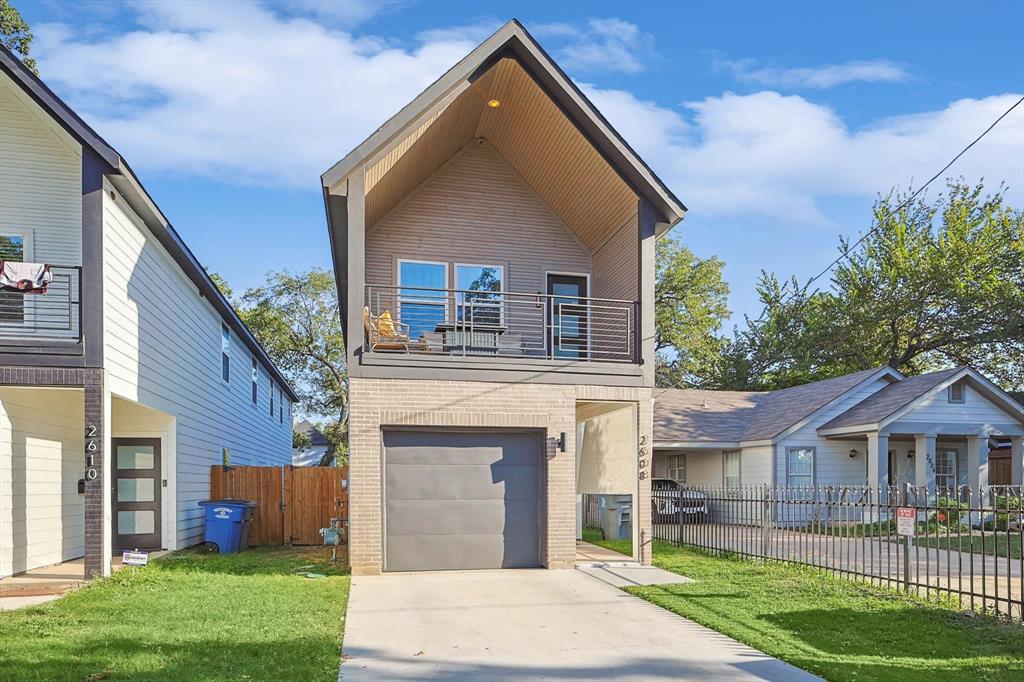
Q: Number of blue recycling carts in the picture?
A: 1